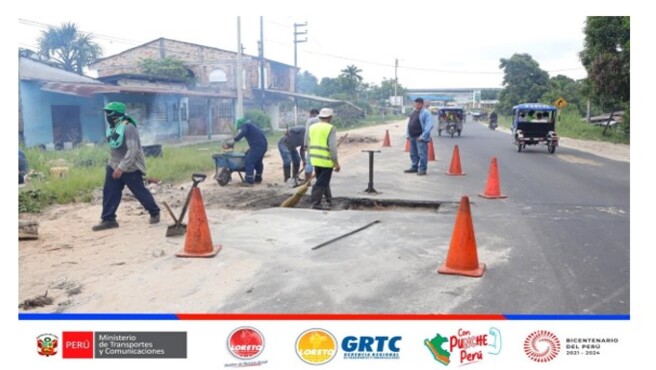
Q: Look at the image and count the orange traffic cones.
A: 7